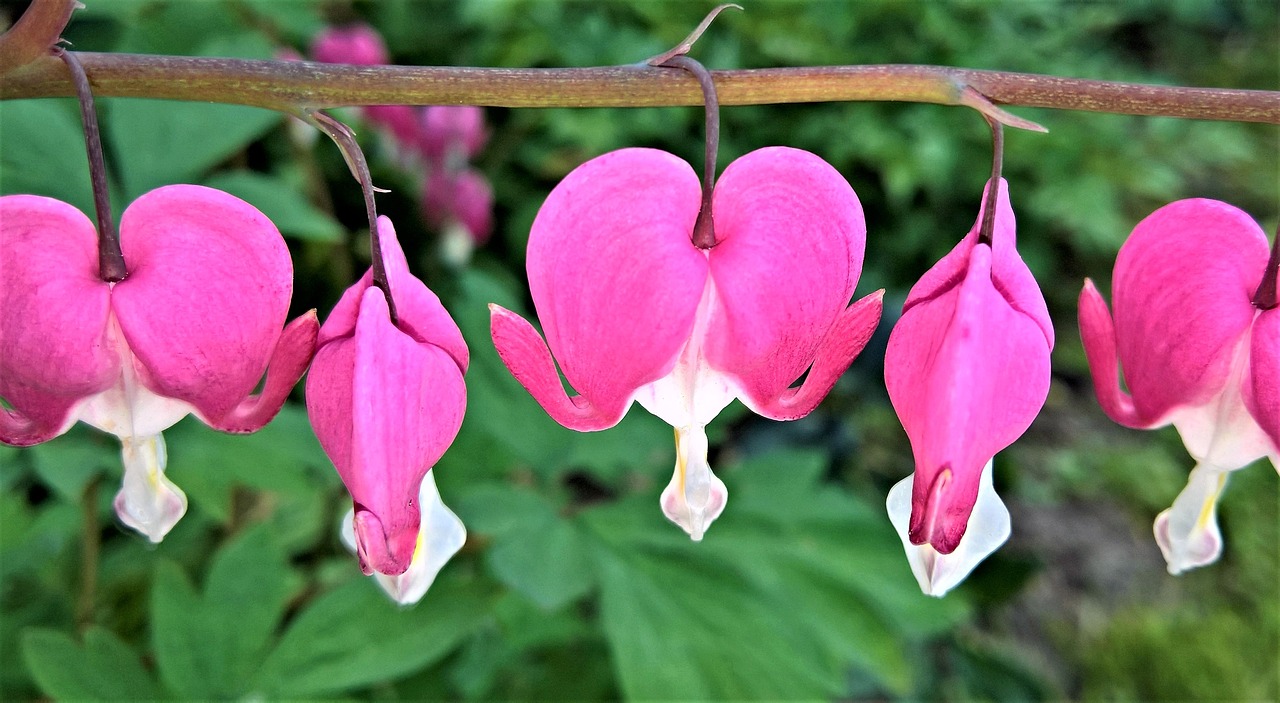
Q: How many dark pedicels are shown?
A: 5